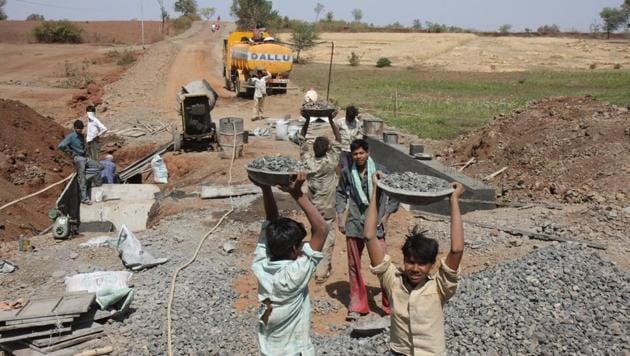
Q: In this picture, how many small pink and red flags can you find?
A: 0